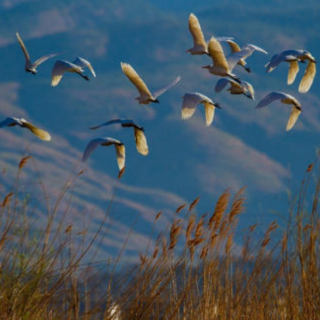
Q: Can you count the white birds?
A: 14